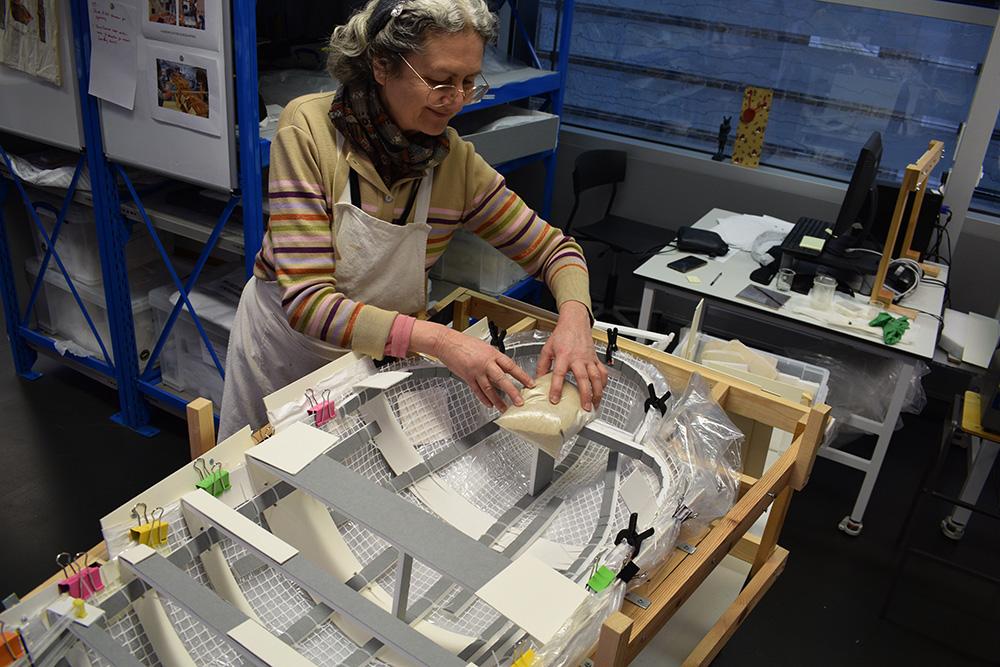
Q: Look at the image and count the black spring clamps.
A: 4